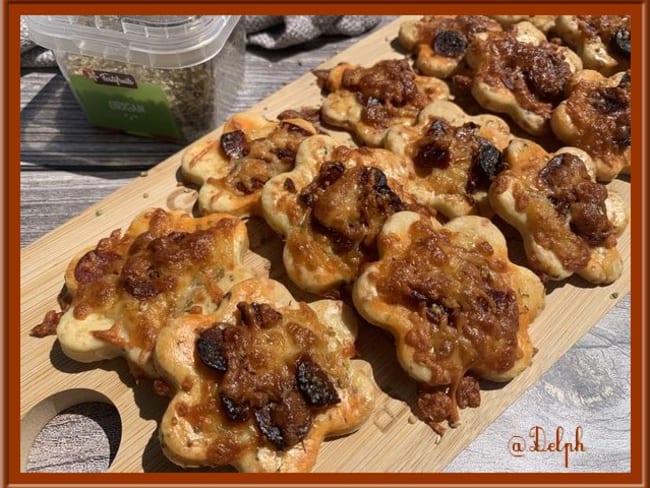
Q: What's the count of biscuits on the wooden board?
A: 13